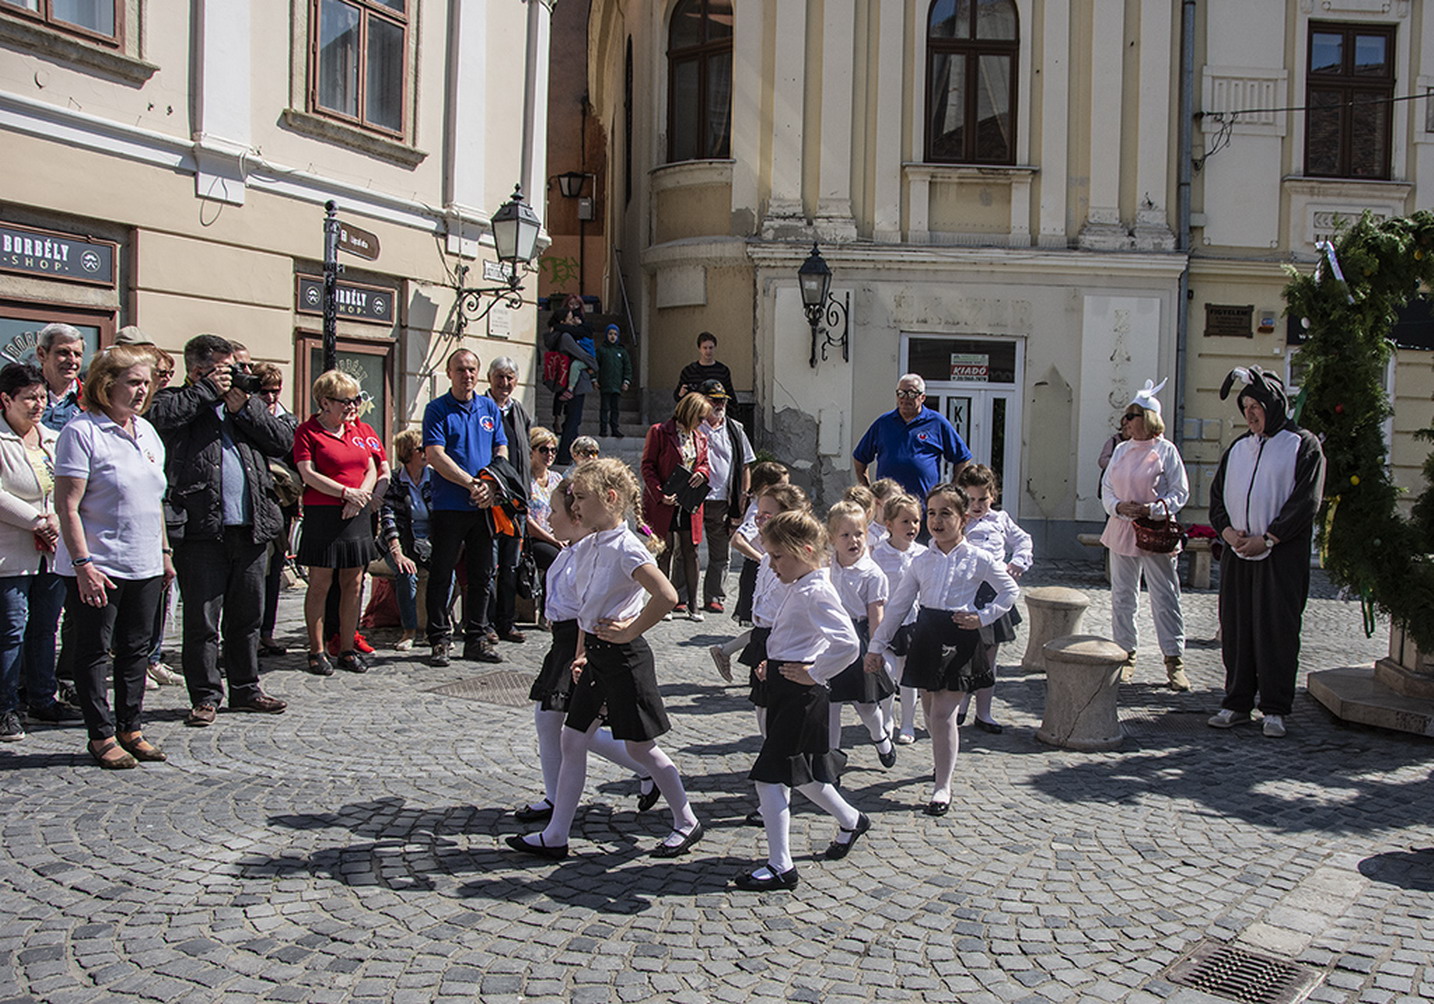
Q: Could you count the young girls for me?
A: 11